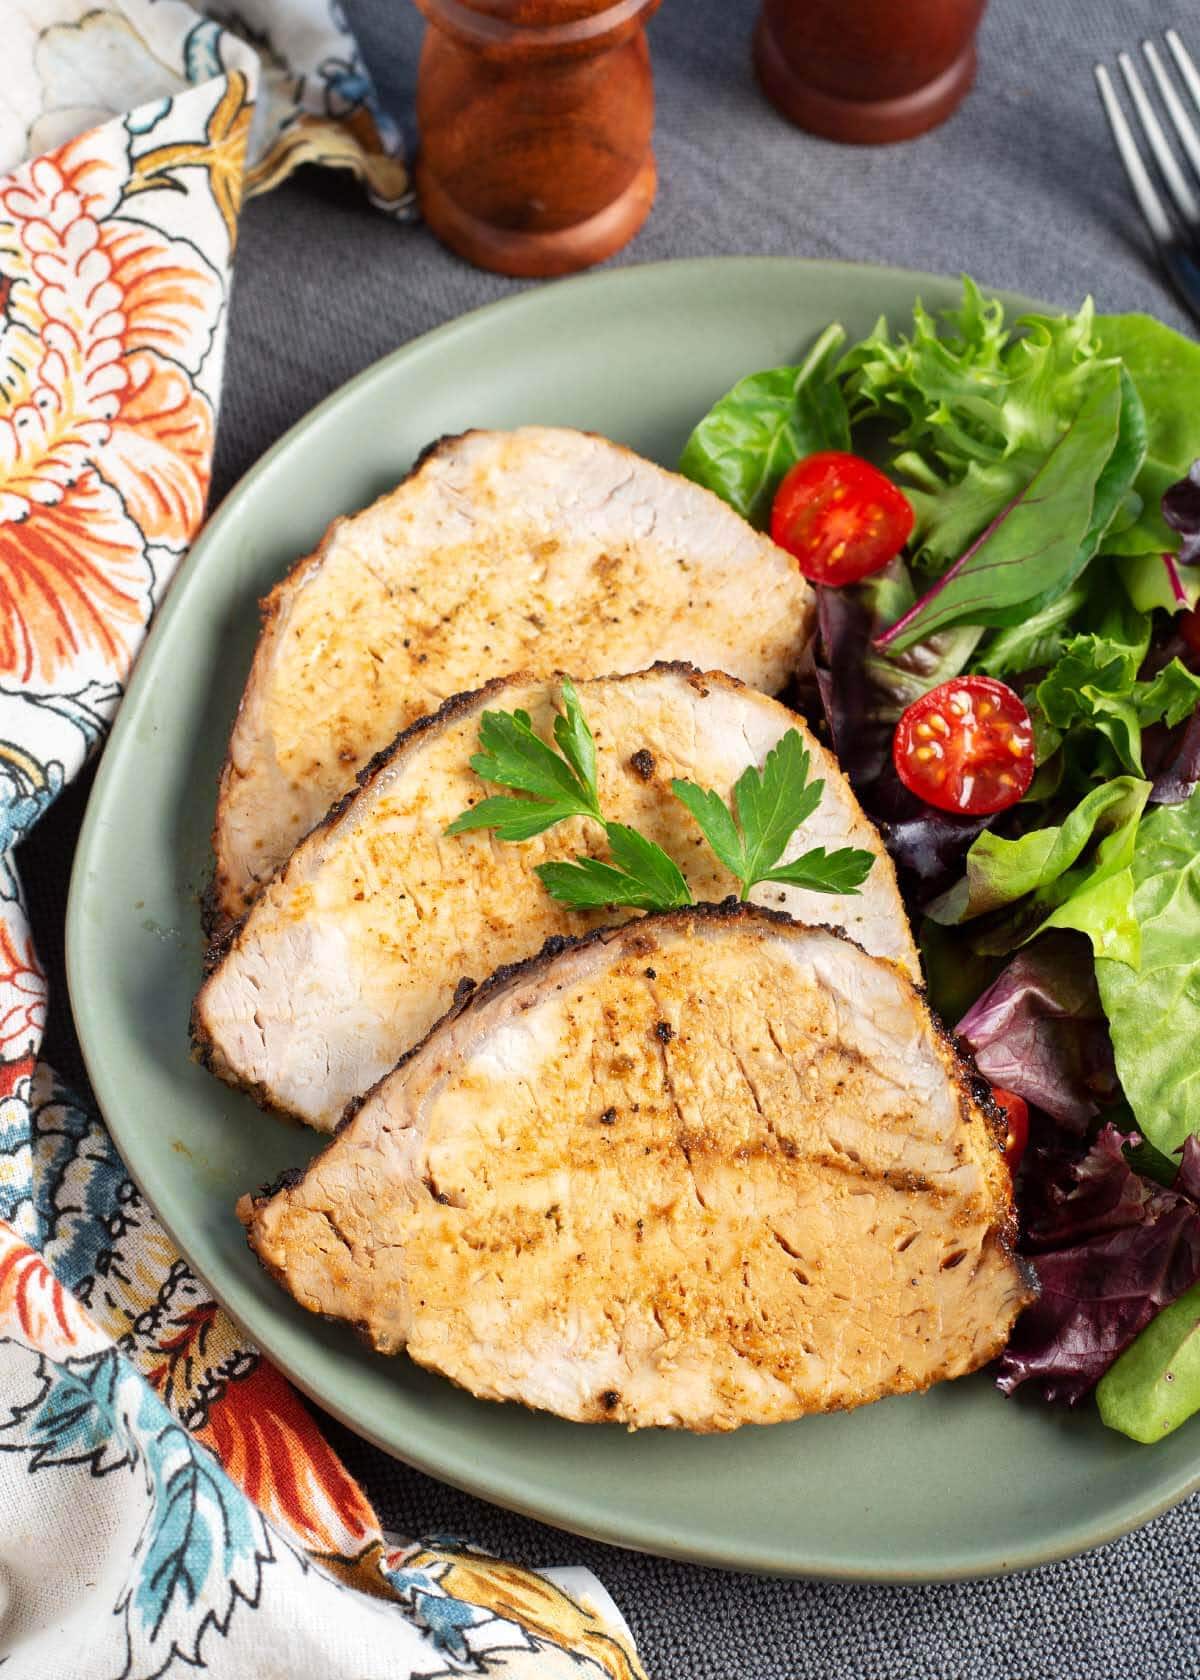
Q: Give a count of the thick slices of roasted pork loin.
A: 3